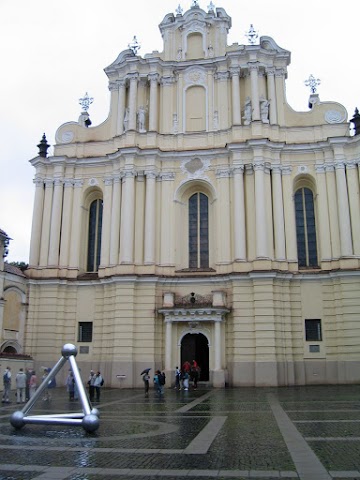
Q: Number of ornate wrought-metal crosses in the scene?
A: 7